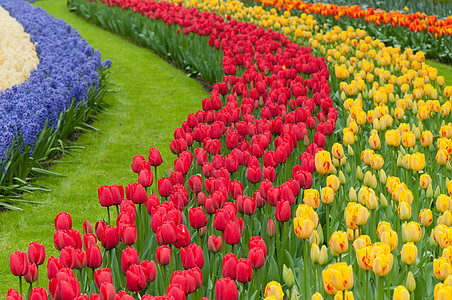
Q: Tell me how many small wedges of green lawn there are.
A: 1